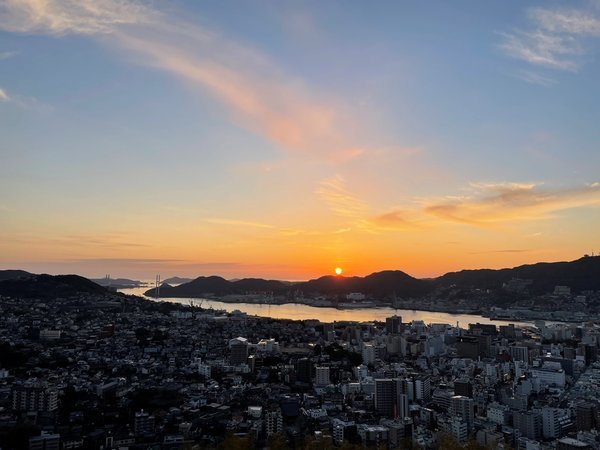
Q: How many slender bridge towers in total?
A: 2